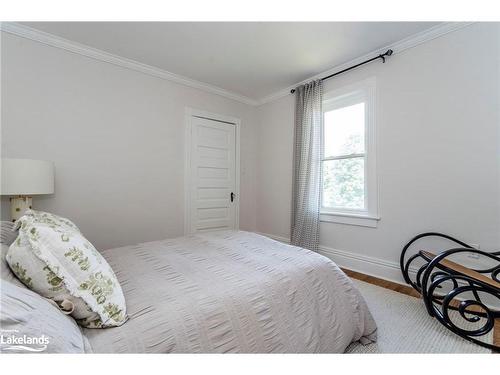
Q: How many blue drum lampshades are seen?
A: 0